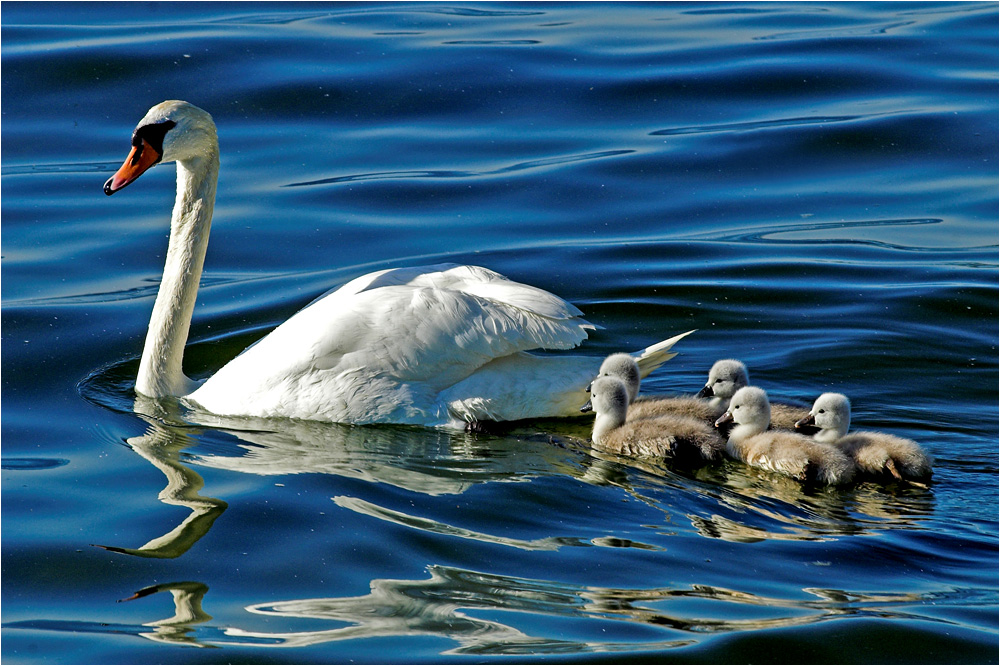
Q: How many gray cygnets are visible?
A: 5